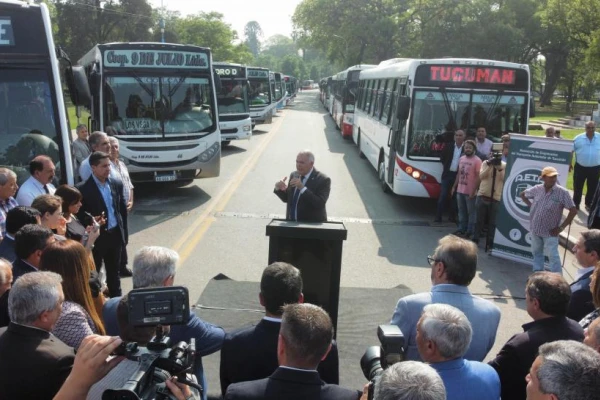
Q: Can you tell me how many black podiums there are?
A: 1